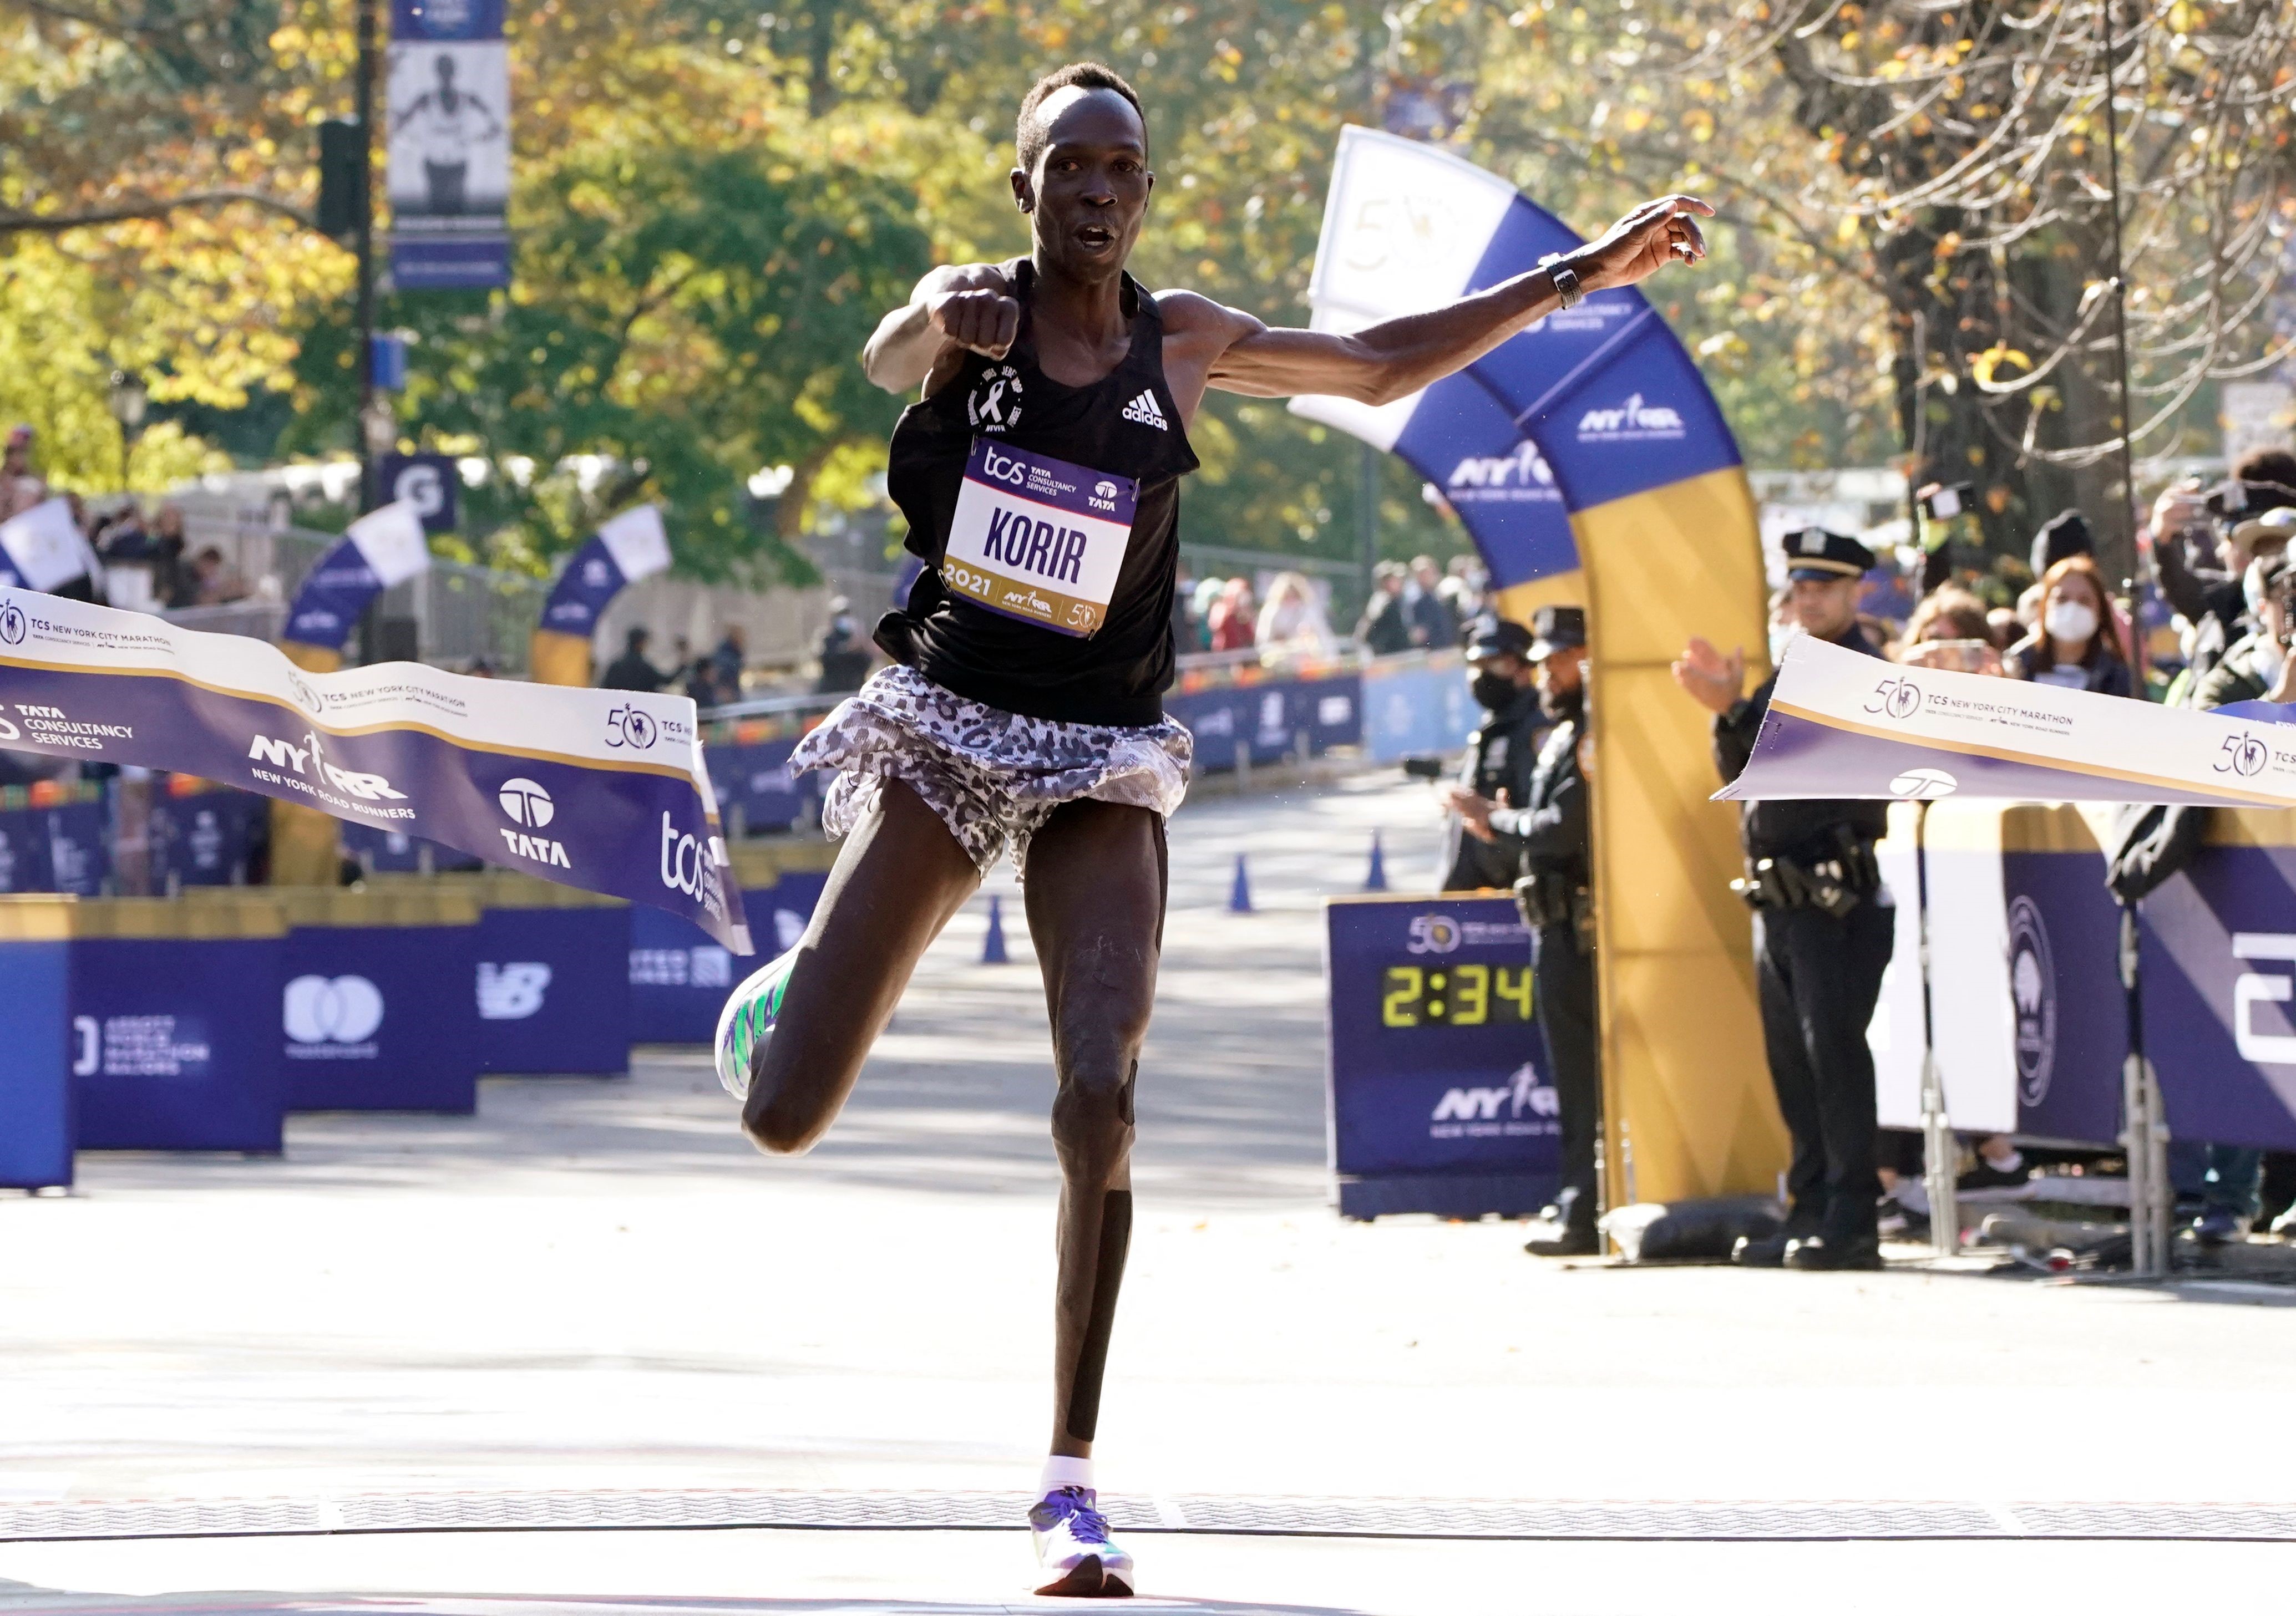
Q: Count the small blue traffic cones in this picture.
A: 3